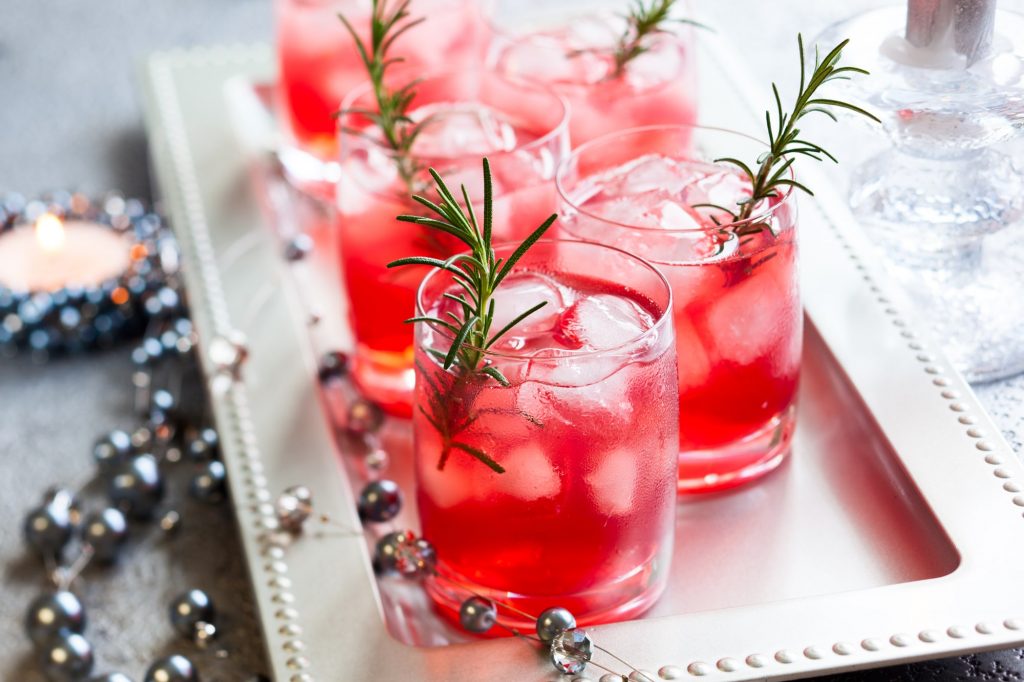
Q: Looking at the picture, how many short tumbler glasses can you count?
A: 5